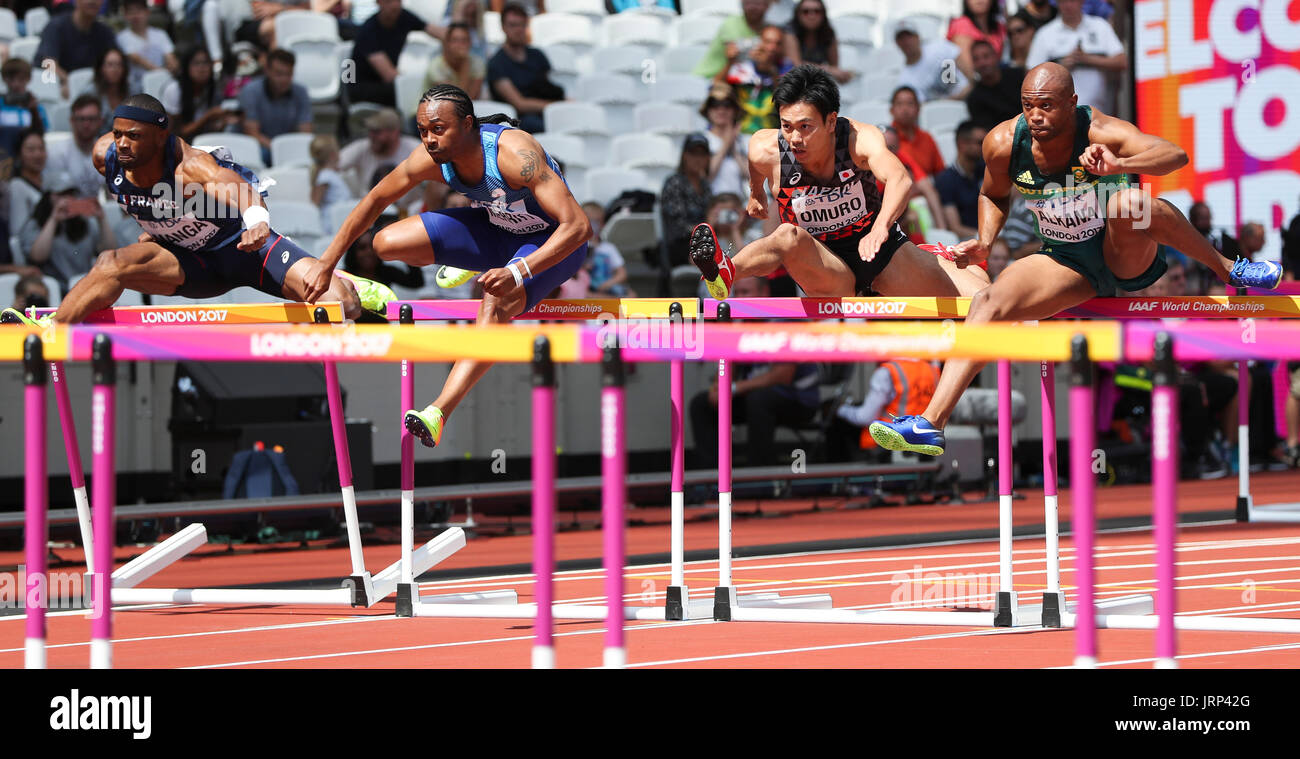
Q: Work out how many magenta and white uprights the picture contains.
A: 14